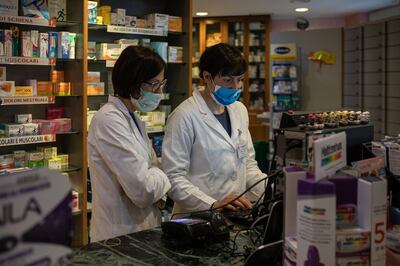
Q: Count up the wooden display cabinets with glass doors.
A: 1